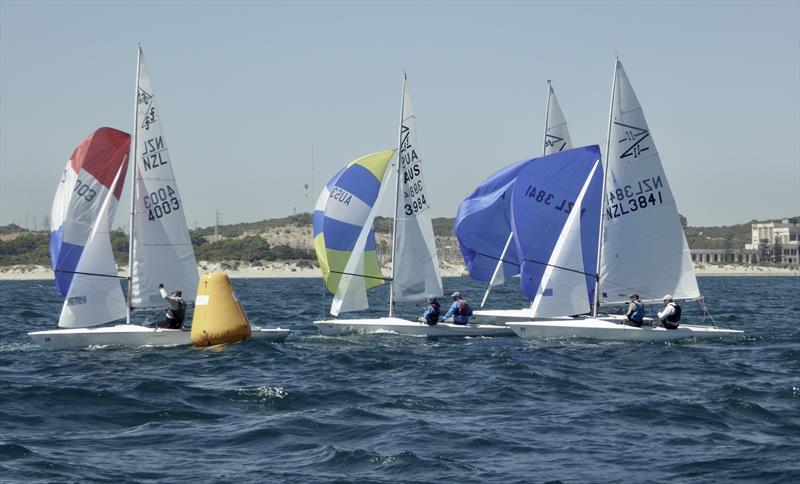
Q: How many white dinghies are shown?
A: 4